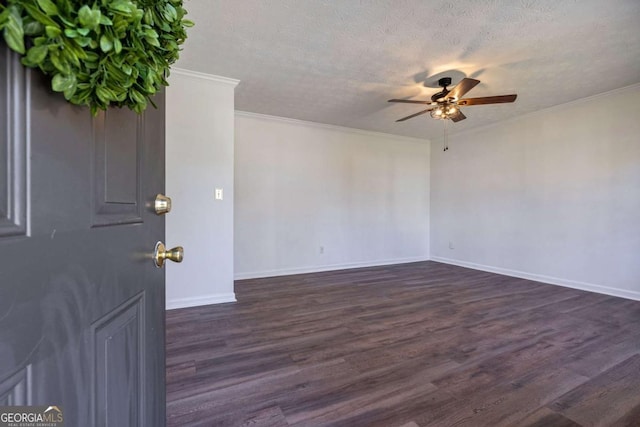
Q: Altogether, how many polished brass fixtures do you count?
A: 2